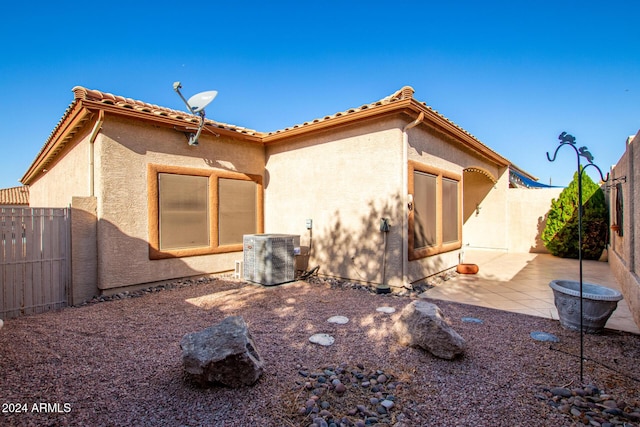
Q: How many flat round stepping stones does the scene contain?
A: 5